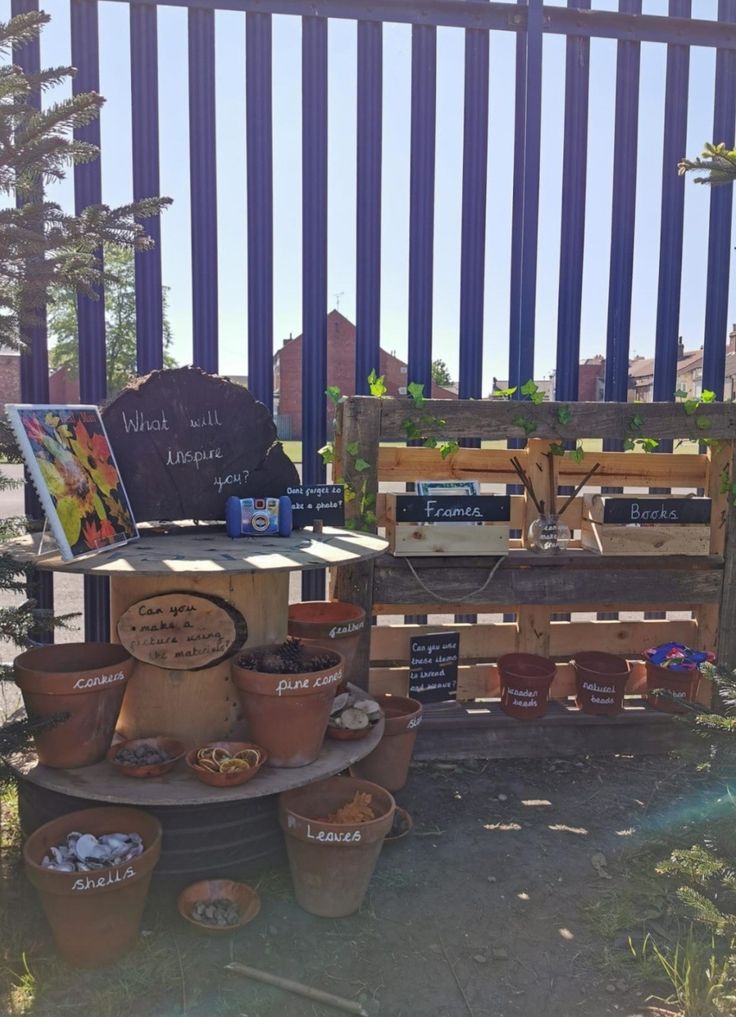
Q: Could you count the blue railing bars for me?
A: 14